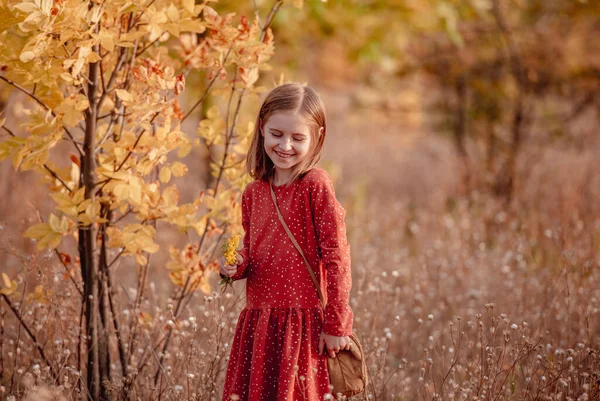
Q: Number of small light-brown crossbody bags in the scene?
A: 1